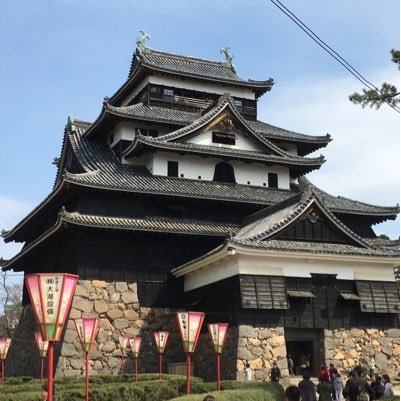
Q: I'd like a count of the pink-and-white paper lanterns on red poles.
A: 9